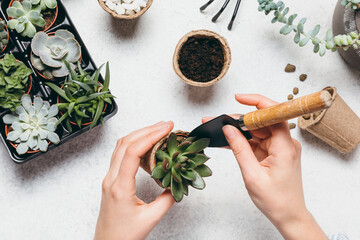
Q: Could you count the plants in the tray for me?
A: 6